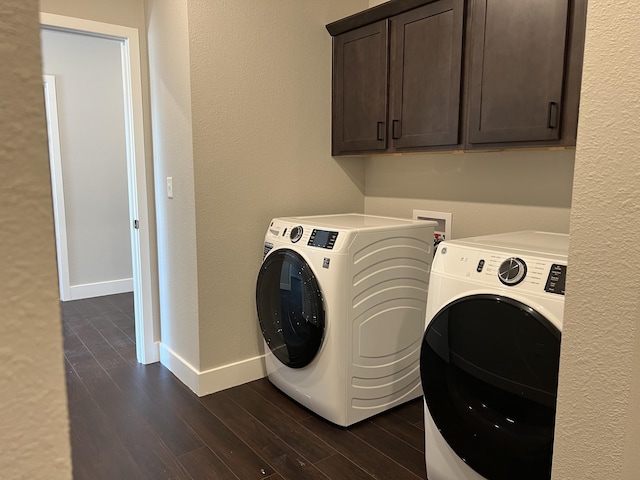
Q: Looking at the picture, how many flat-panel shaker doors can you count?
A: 3